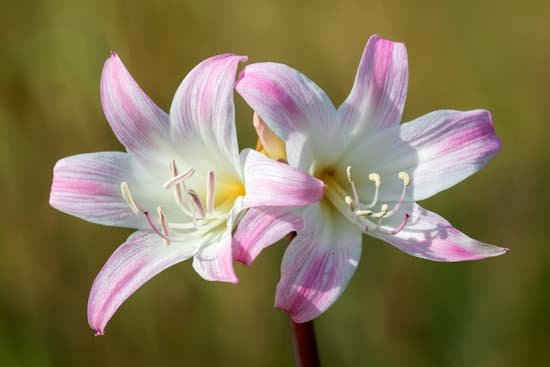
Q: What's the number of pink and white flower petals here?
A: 12